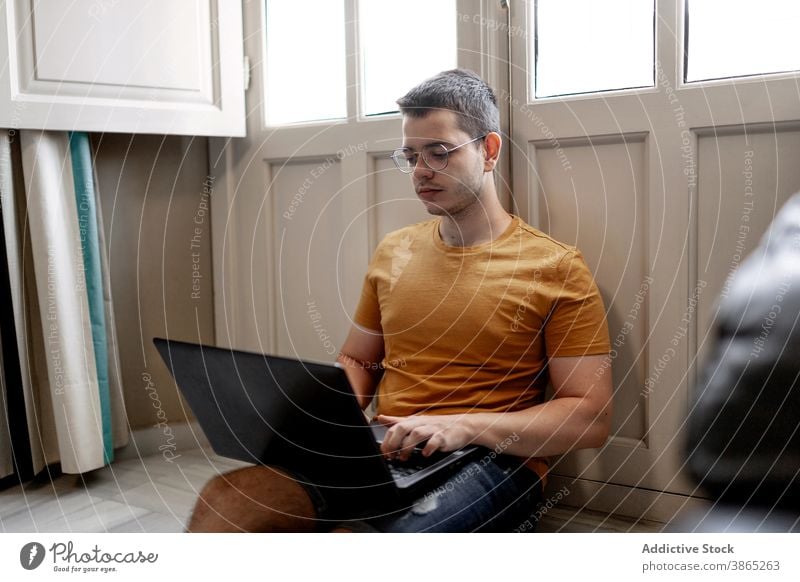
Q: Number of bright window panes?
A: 4